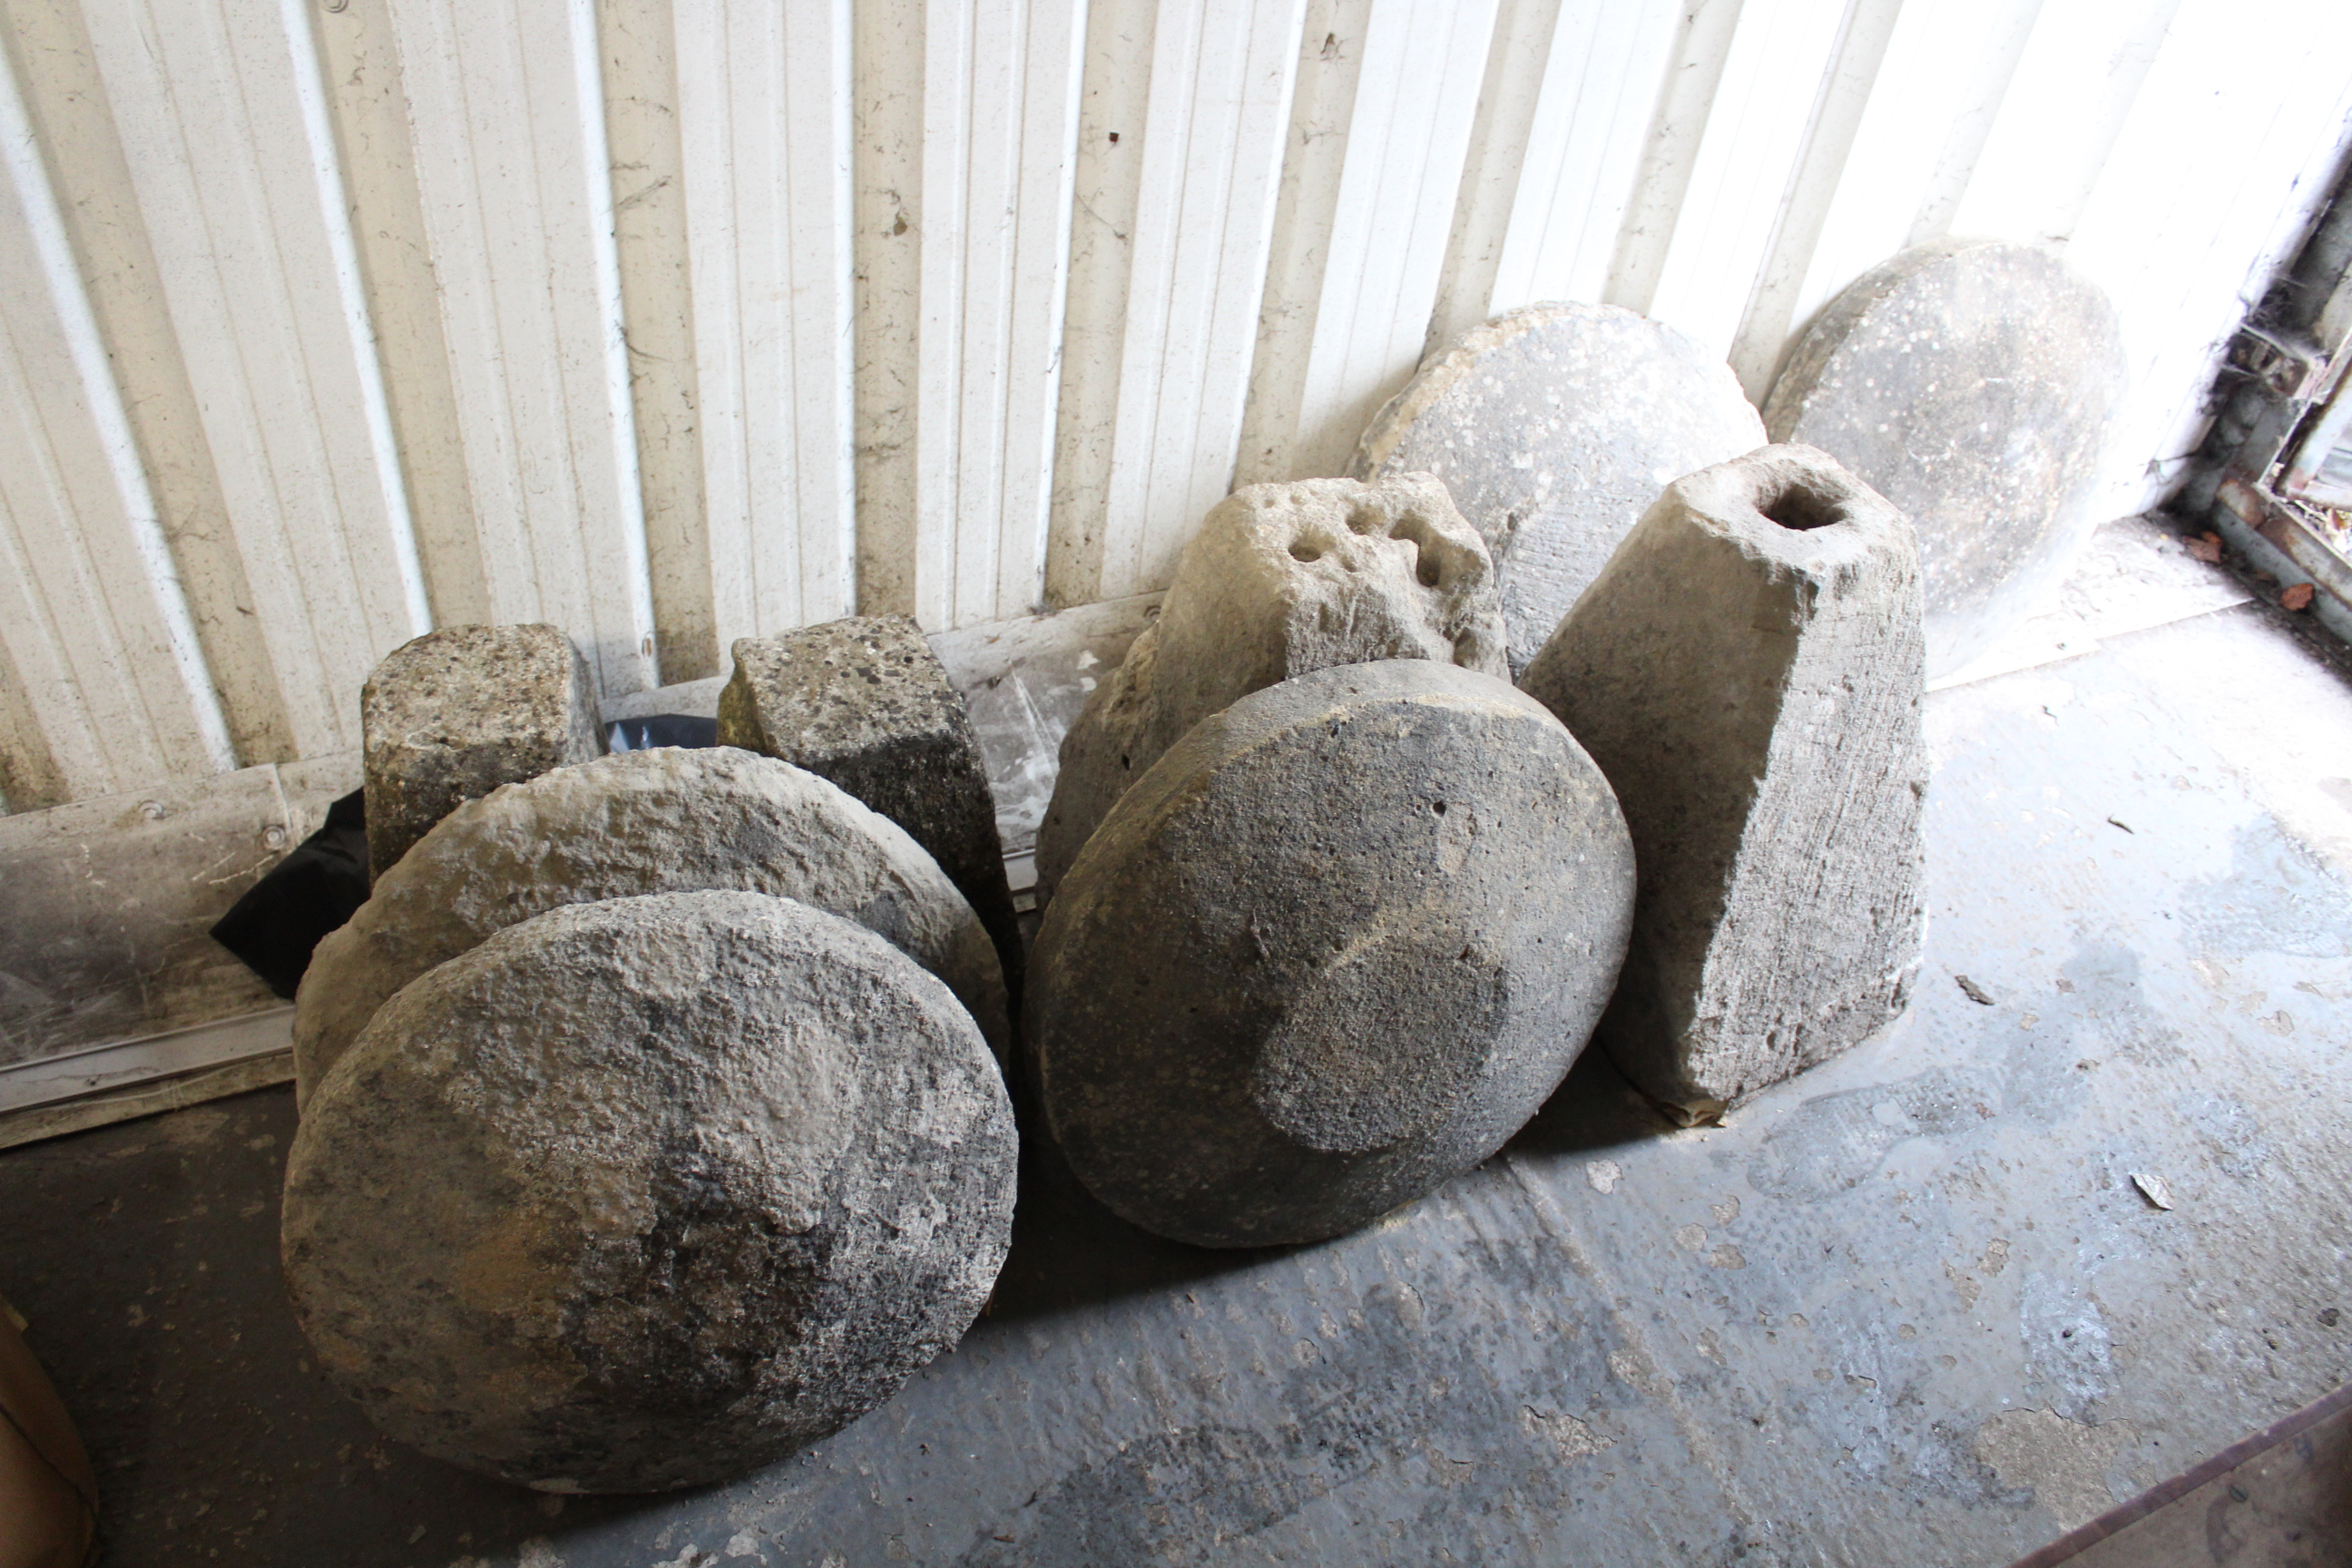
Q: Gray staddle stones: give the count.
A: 9